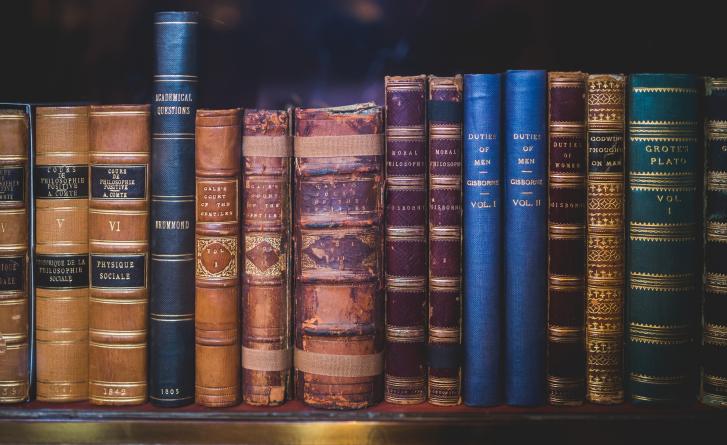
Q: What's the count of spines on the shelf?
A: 15